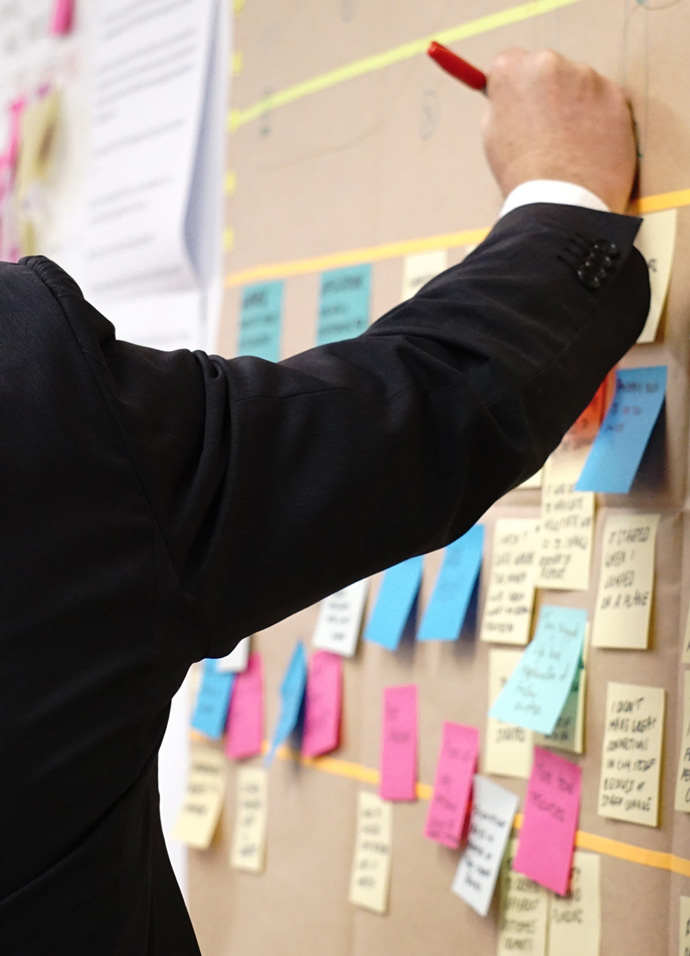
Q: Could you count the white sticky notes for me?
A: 3